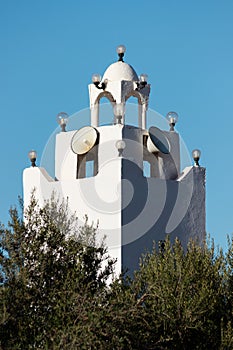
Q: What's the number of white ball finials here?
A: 9